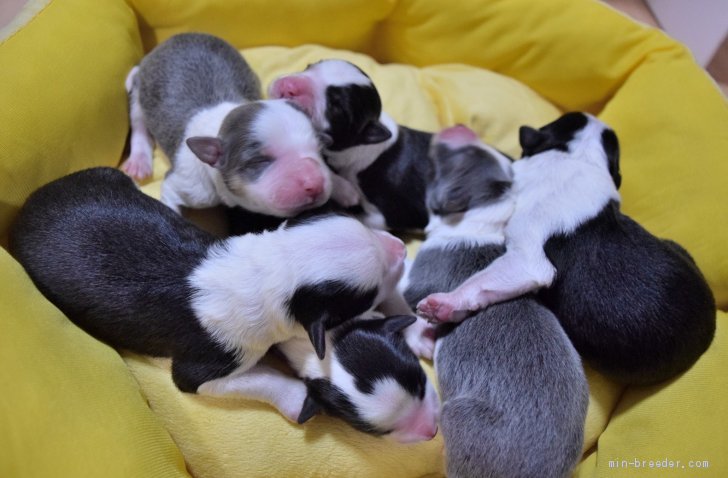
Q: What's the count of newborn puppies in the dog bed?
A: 6